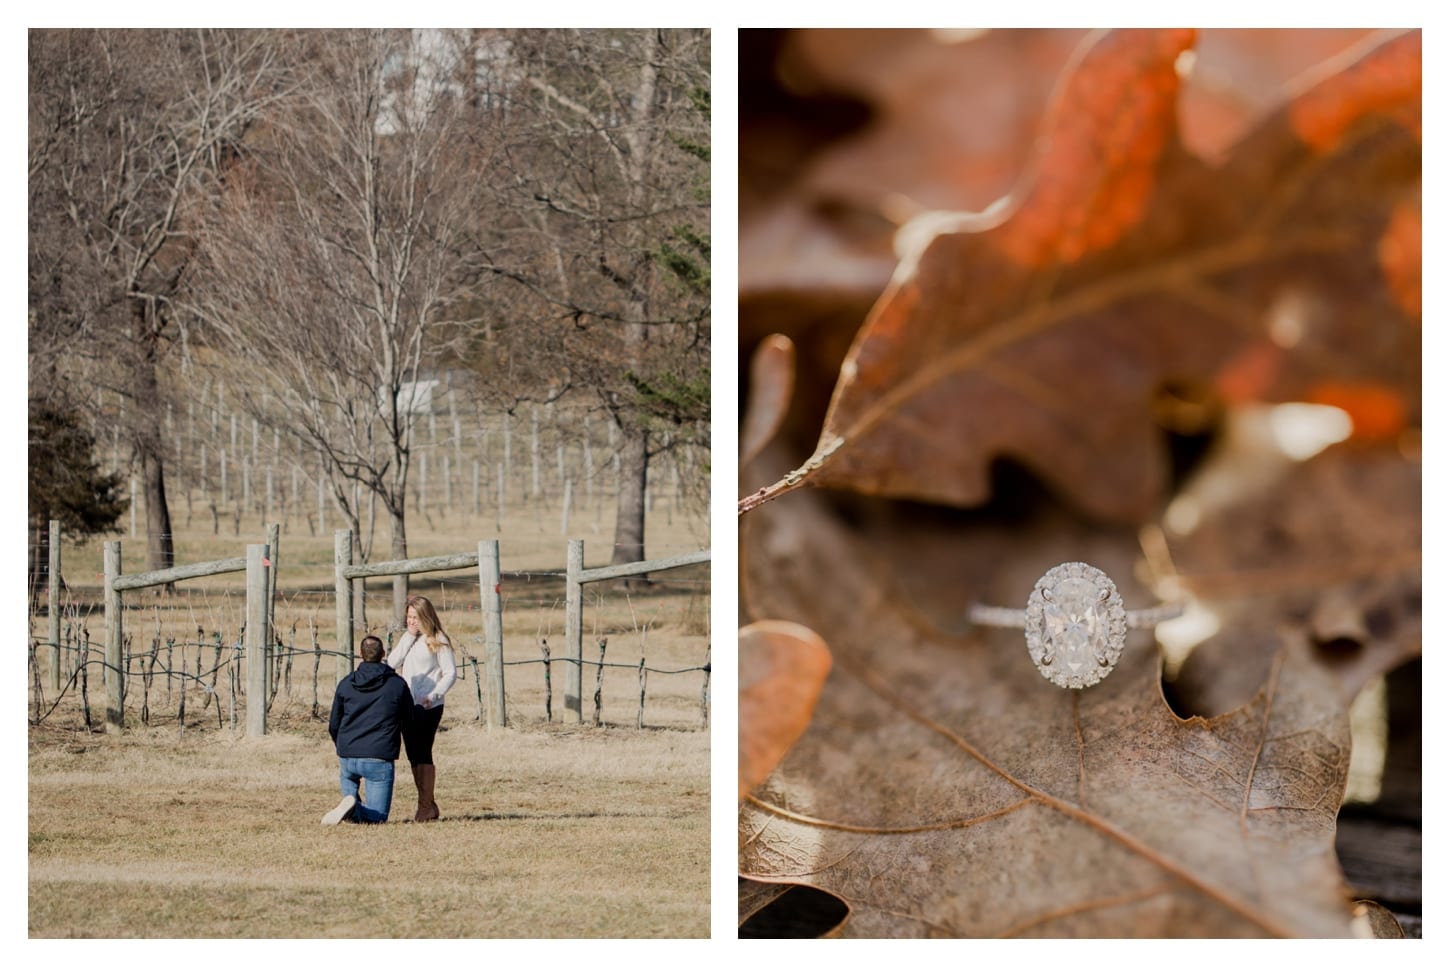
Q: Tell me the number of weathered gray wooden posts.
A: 7